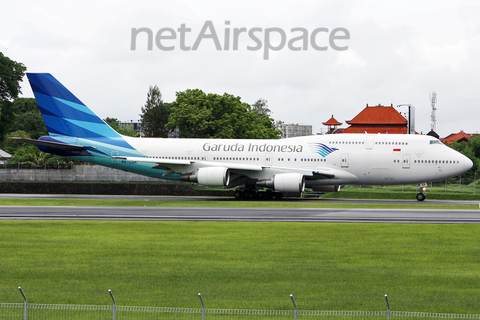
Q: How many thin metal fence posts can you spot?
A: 5